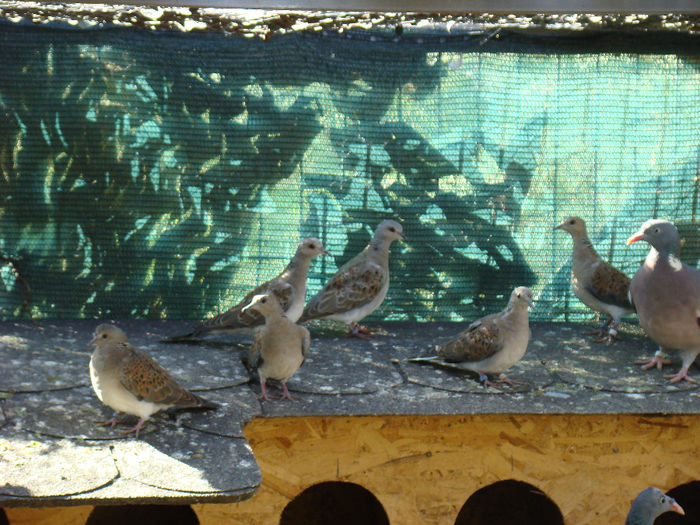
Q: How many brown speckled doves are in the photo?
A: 6